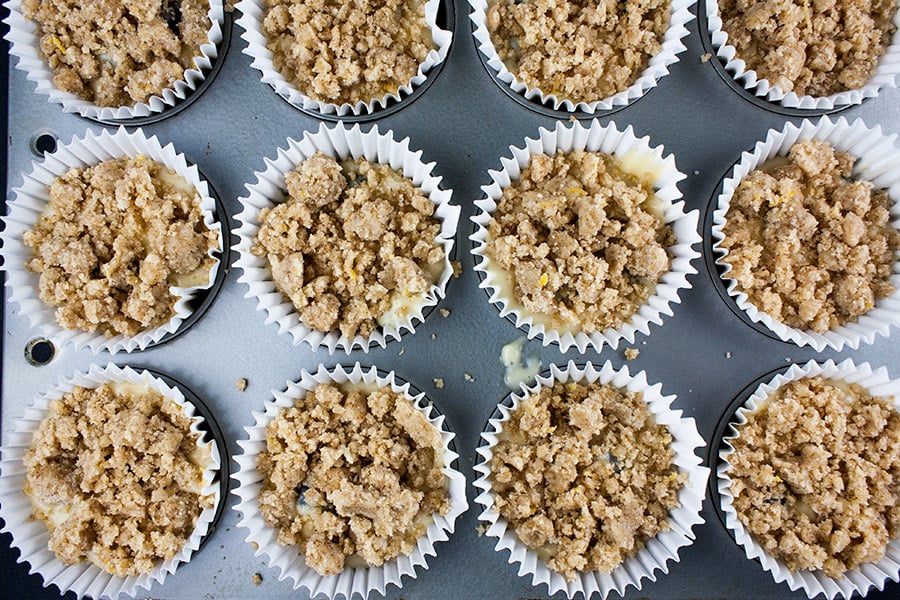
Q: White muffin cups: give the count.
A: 12